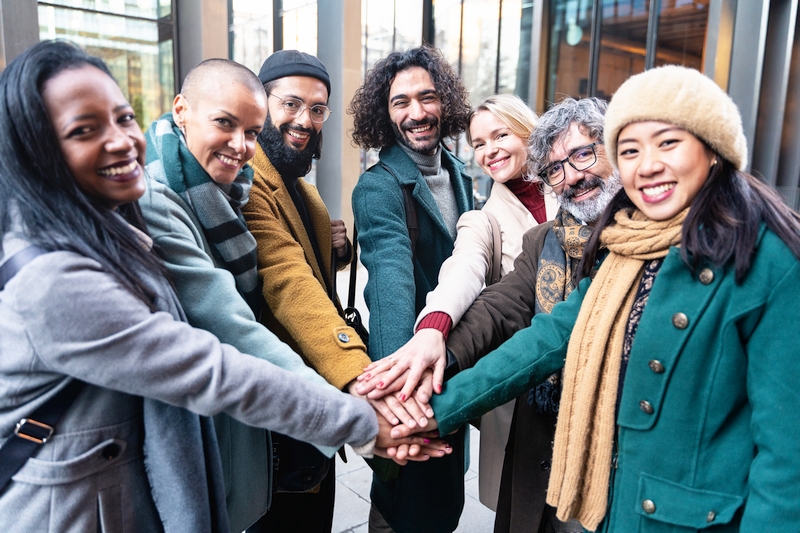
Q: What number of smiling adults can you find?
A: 7